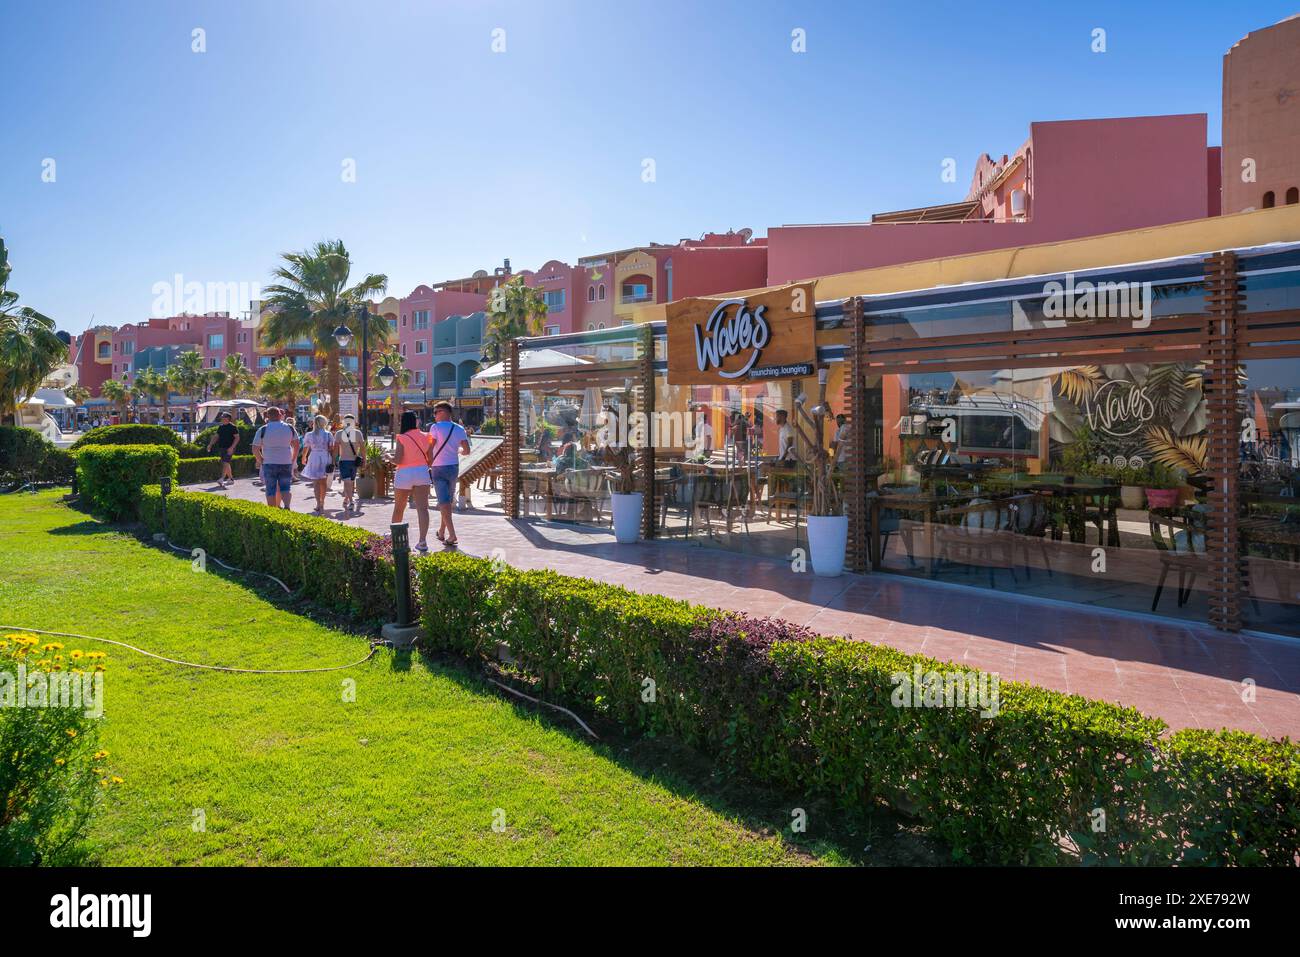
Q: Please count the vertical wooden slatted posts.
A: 4